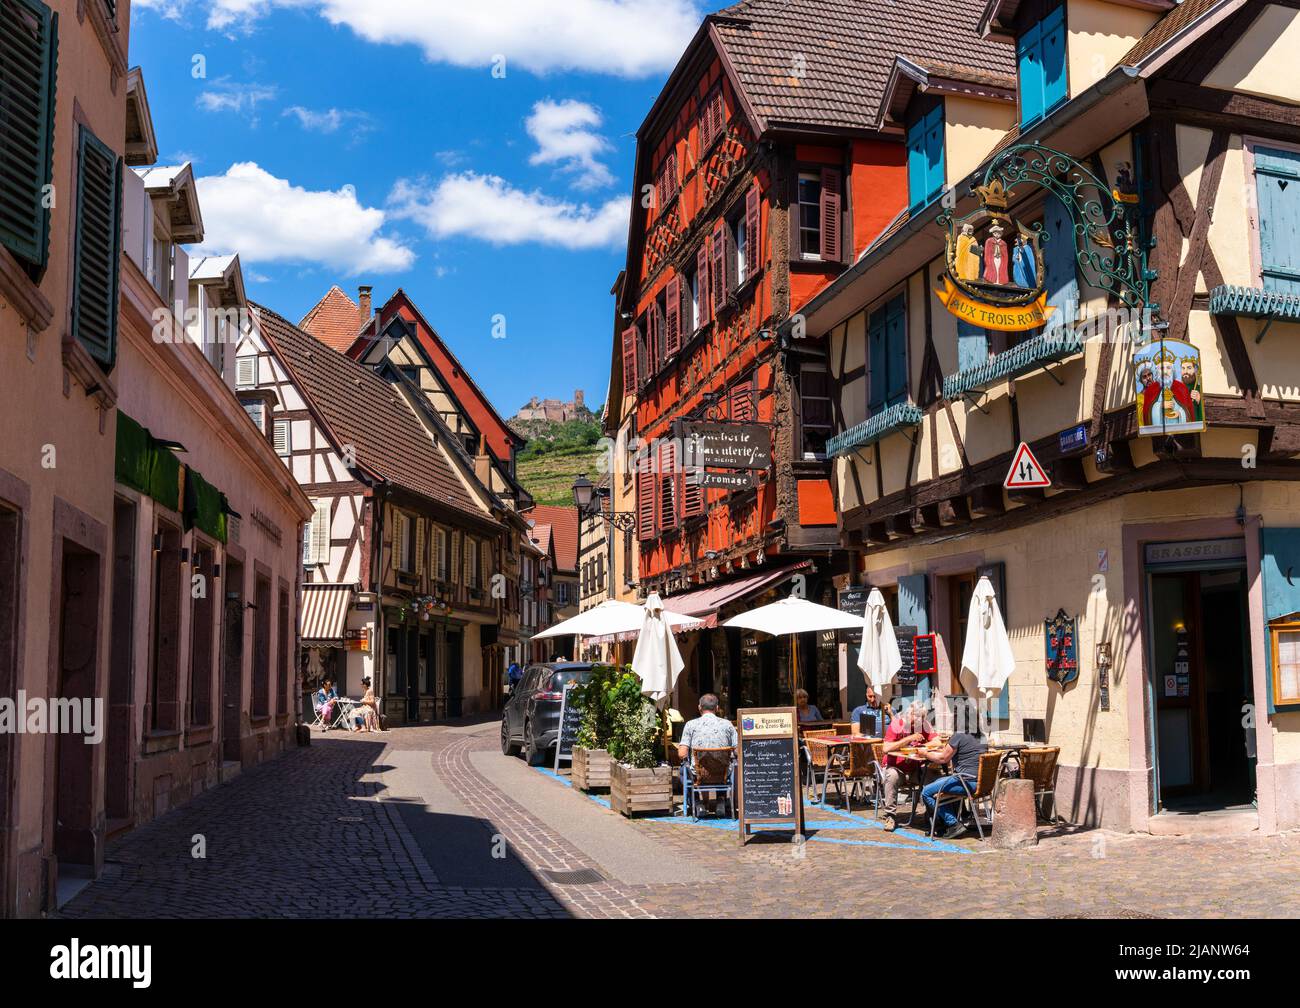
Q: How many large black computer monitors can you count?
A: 0